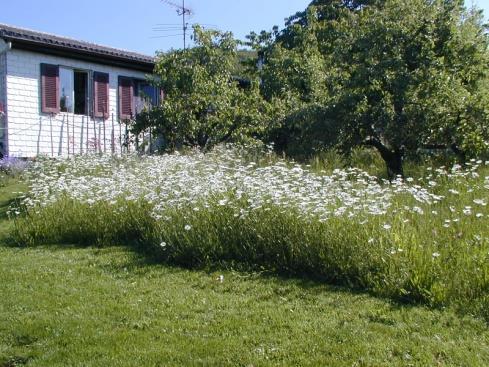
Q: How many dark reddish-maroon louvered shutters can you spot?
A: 3